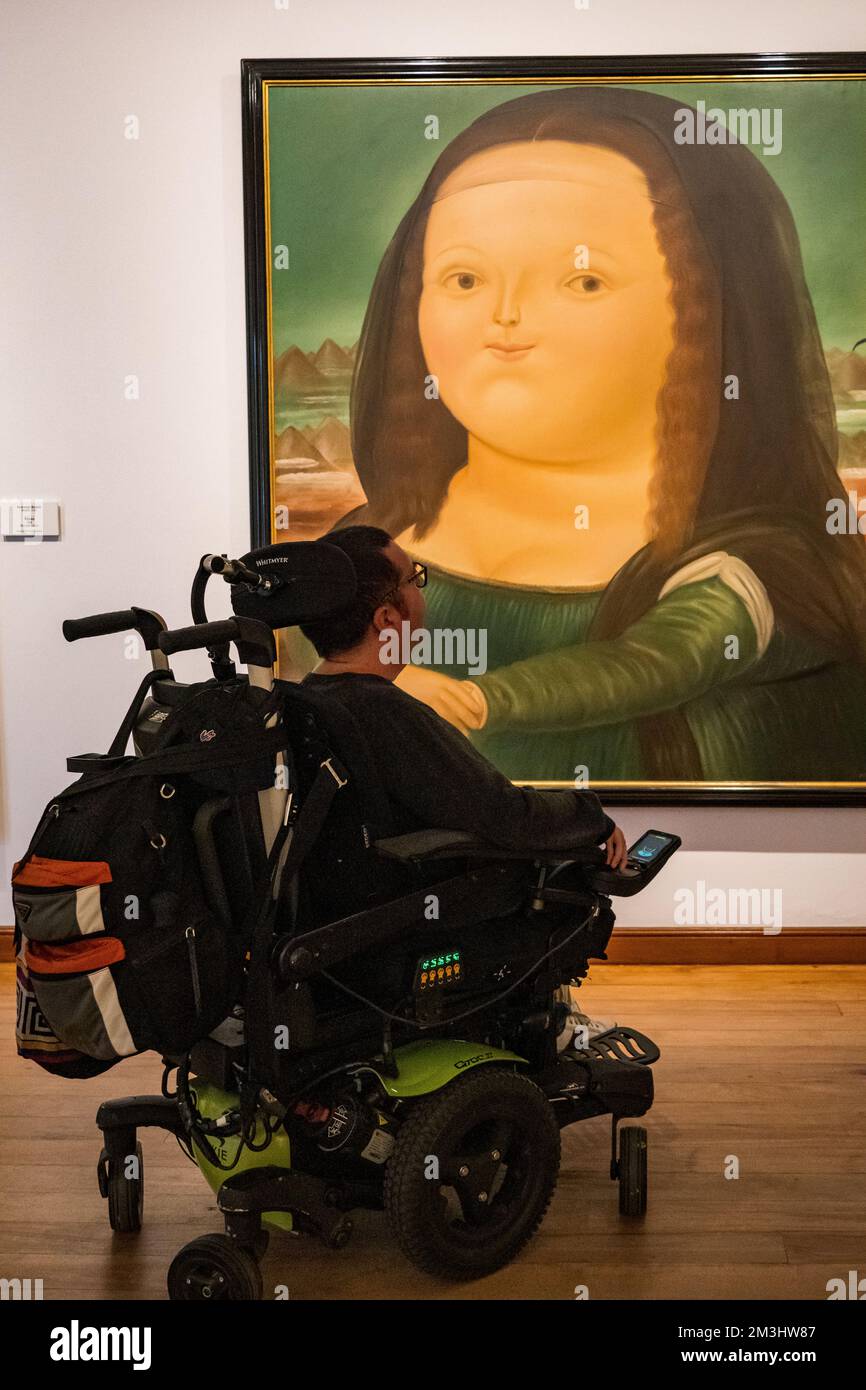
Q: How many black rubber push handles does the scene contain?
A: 2